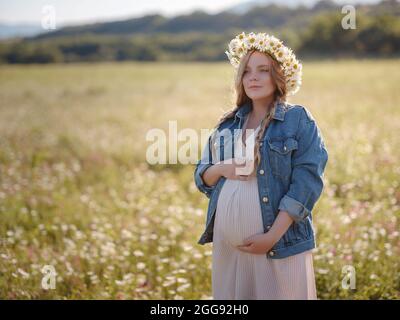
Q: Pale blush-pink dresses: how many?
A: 1